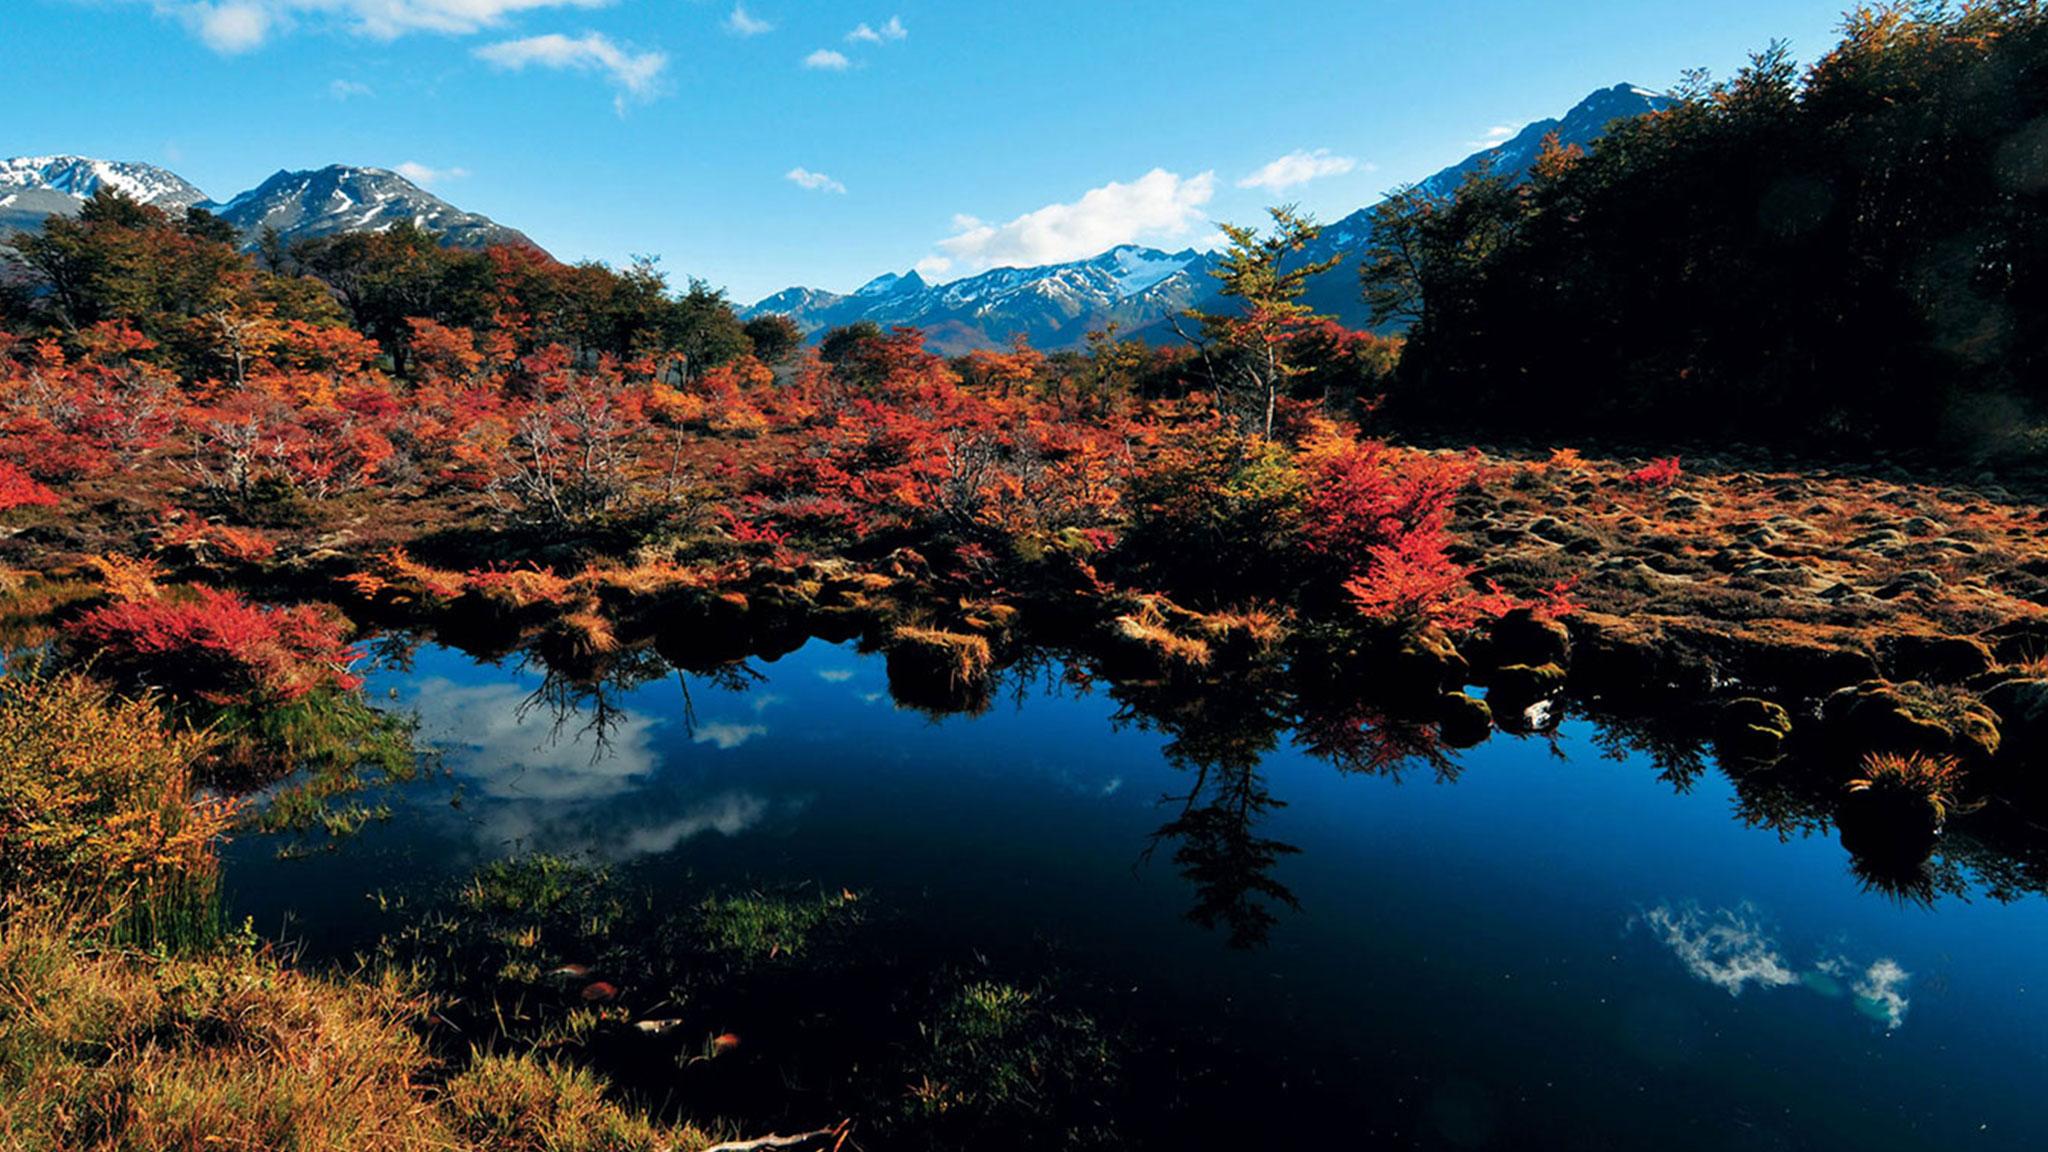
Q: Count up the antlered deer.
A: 0